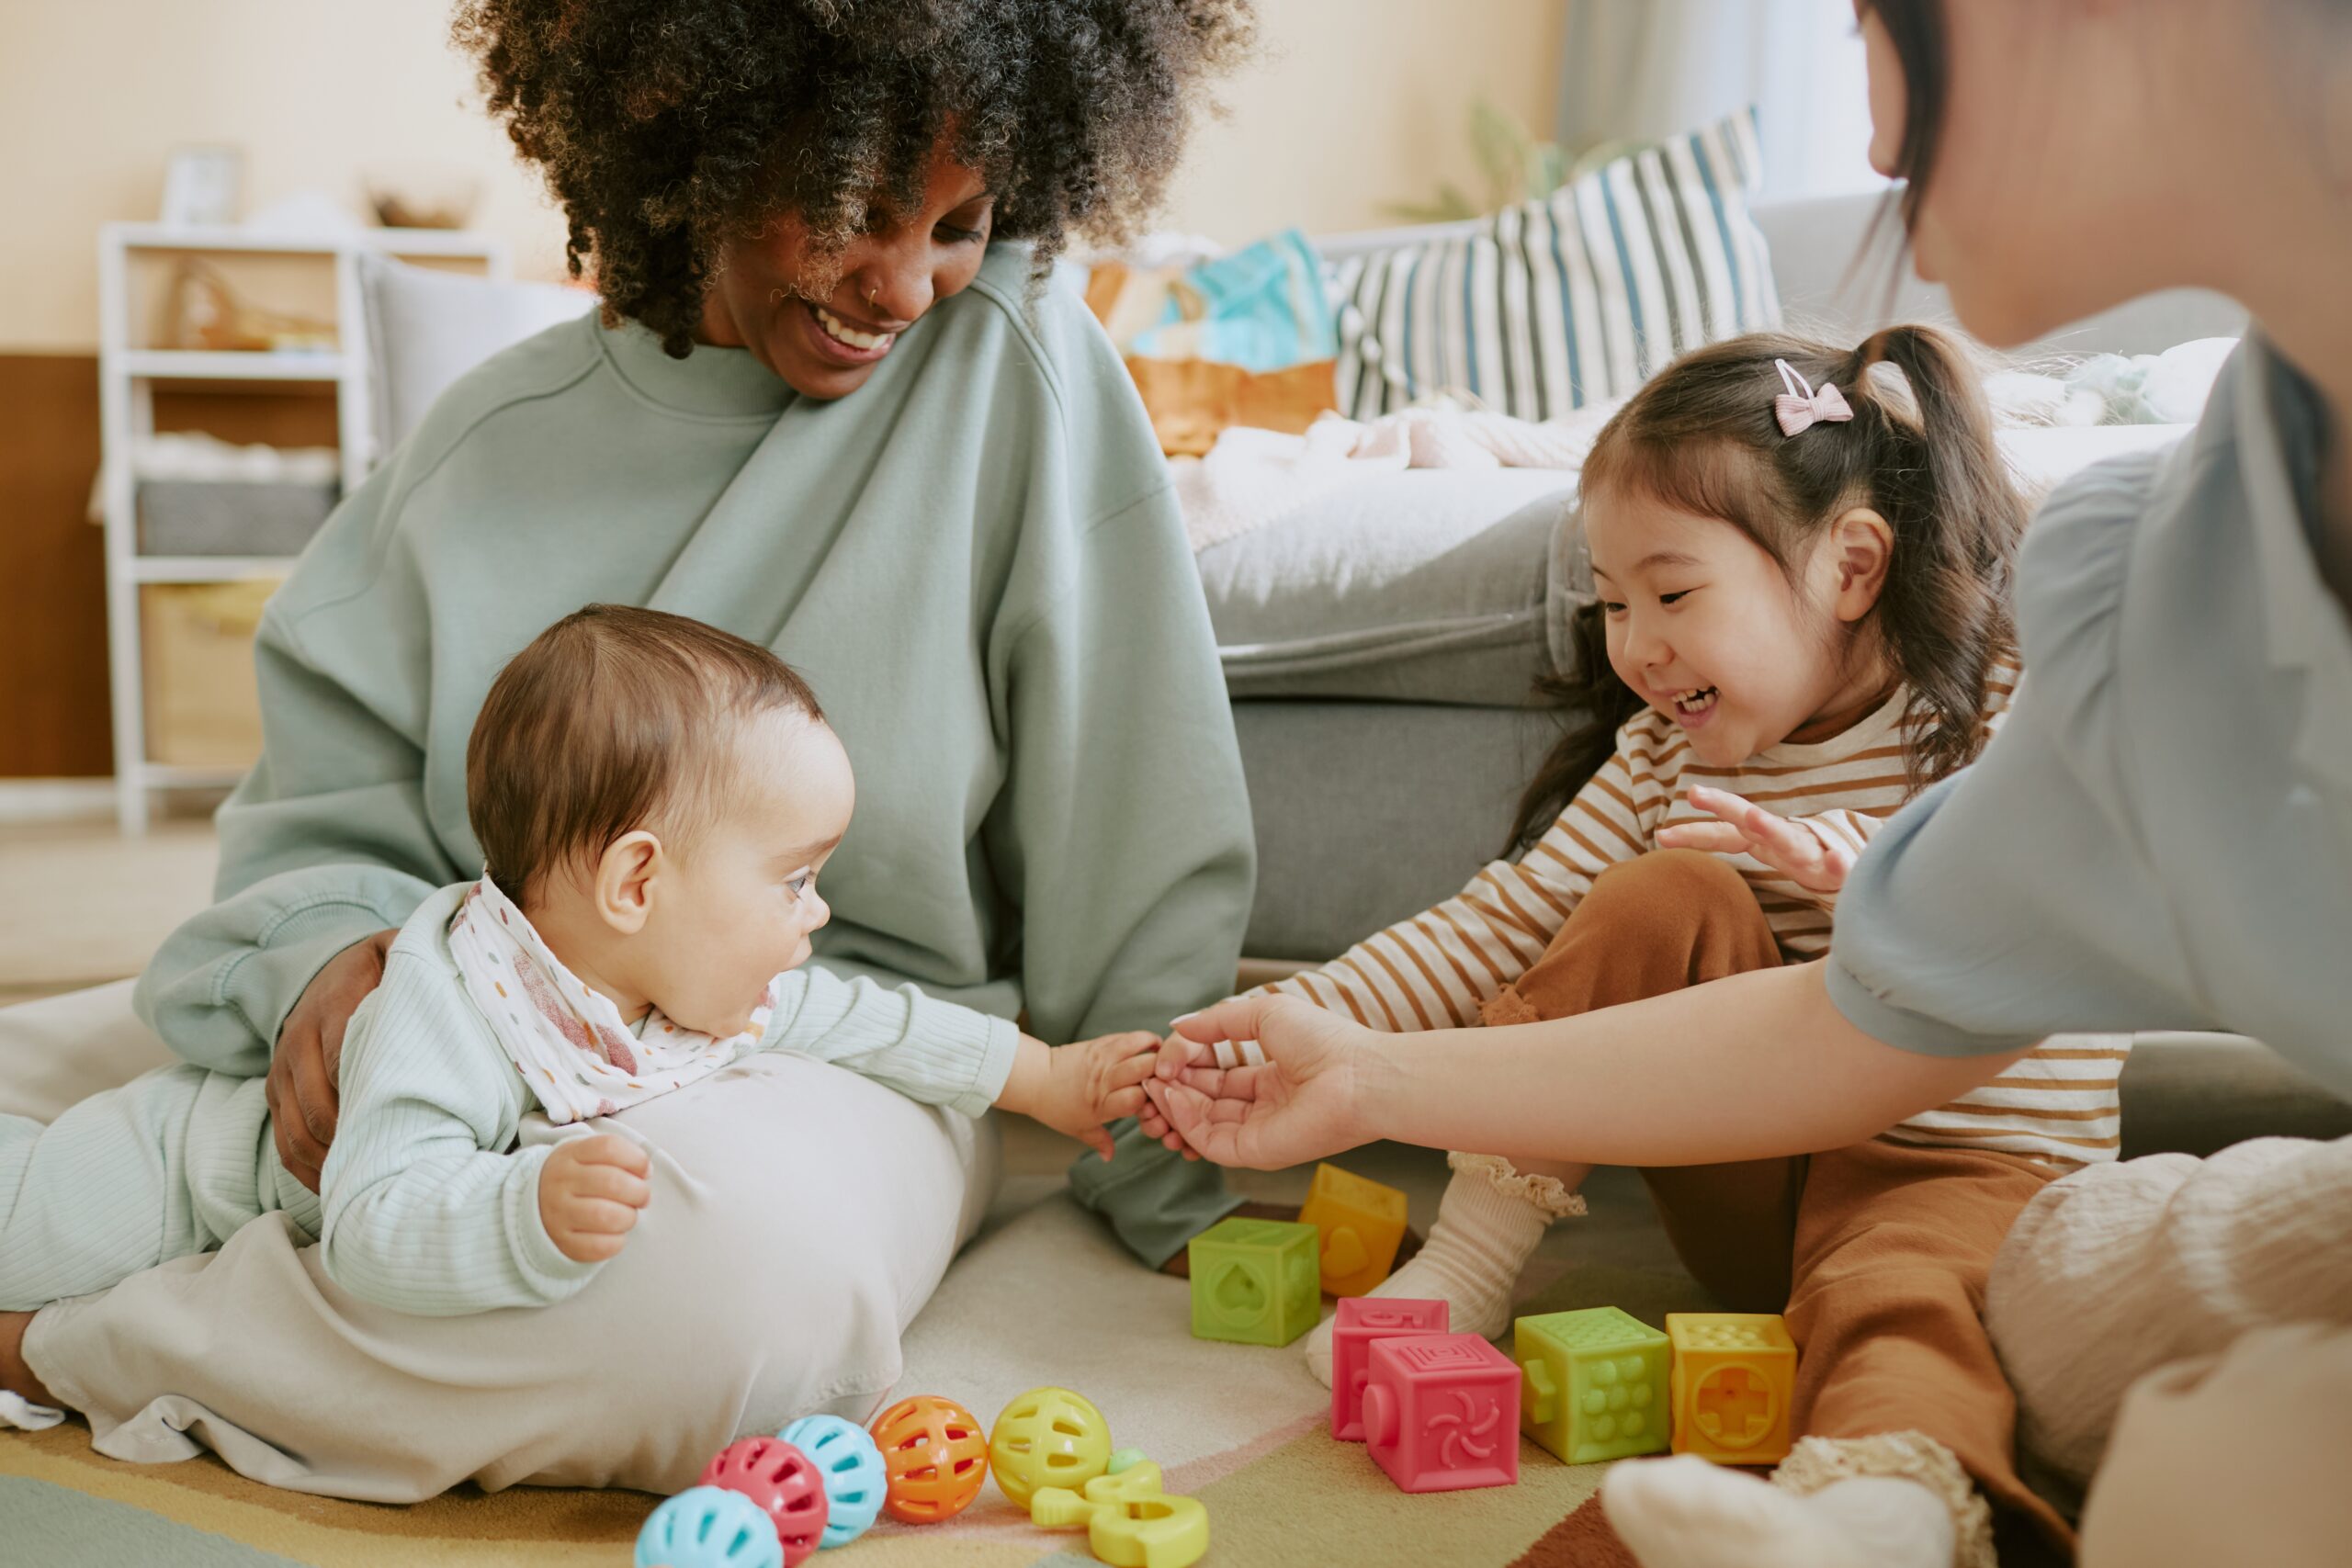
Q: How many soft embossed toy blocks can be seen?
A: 6